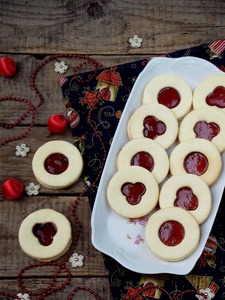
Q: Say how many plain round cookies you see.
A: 5